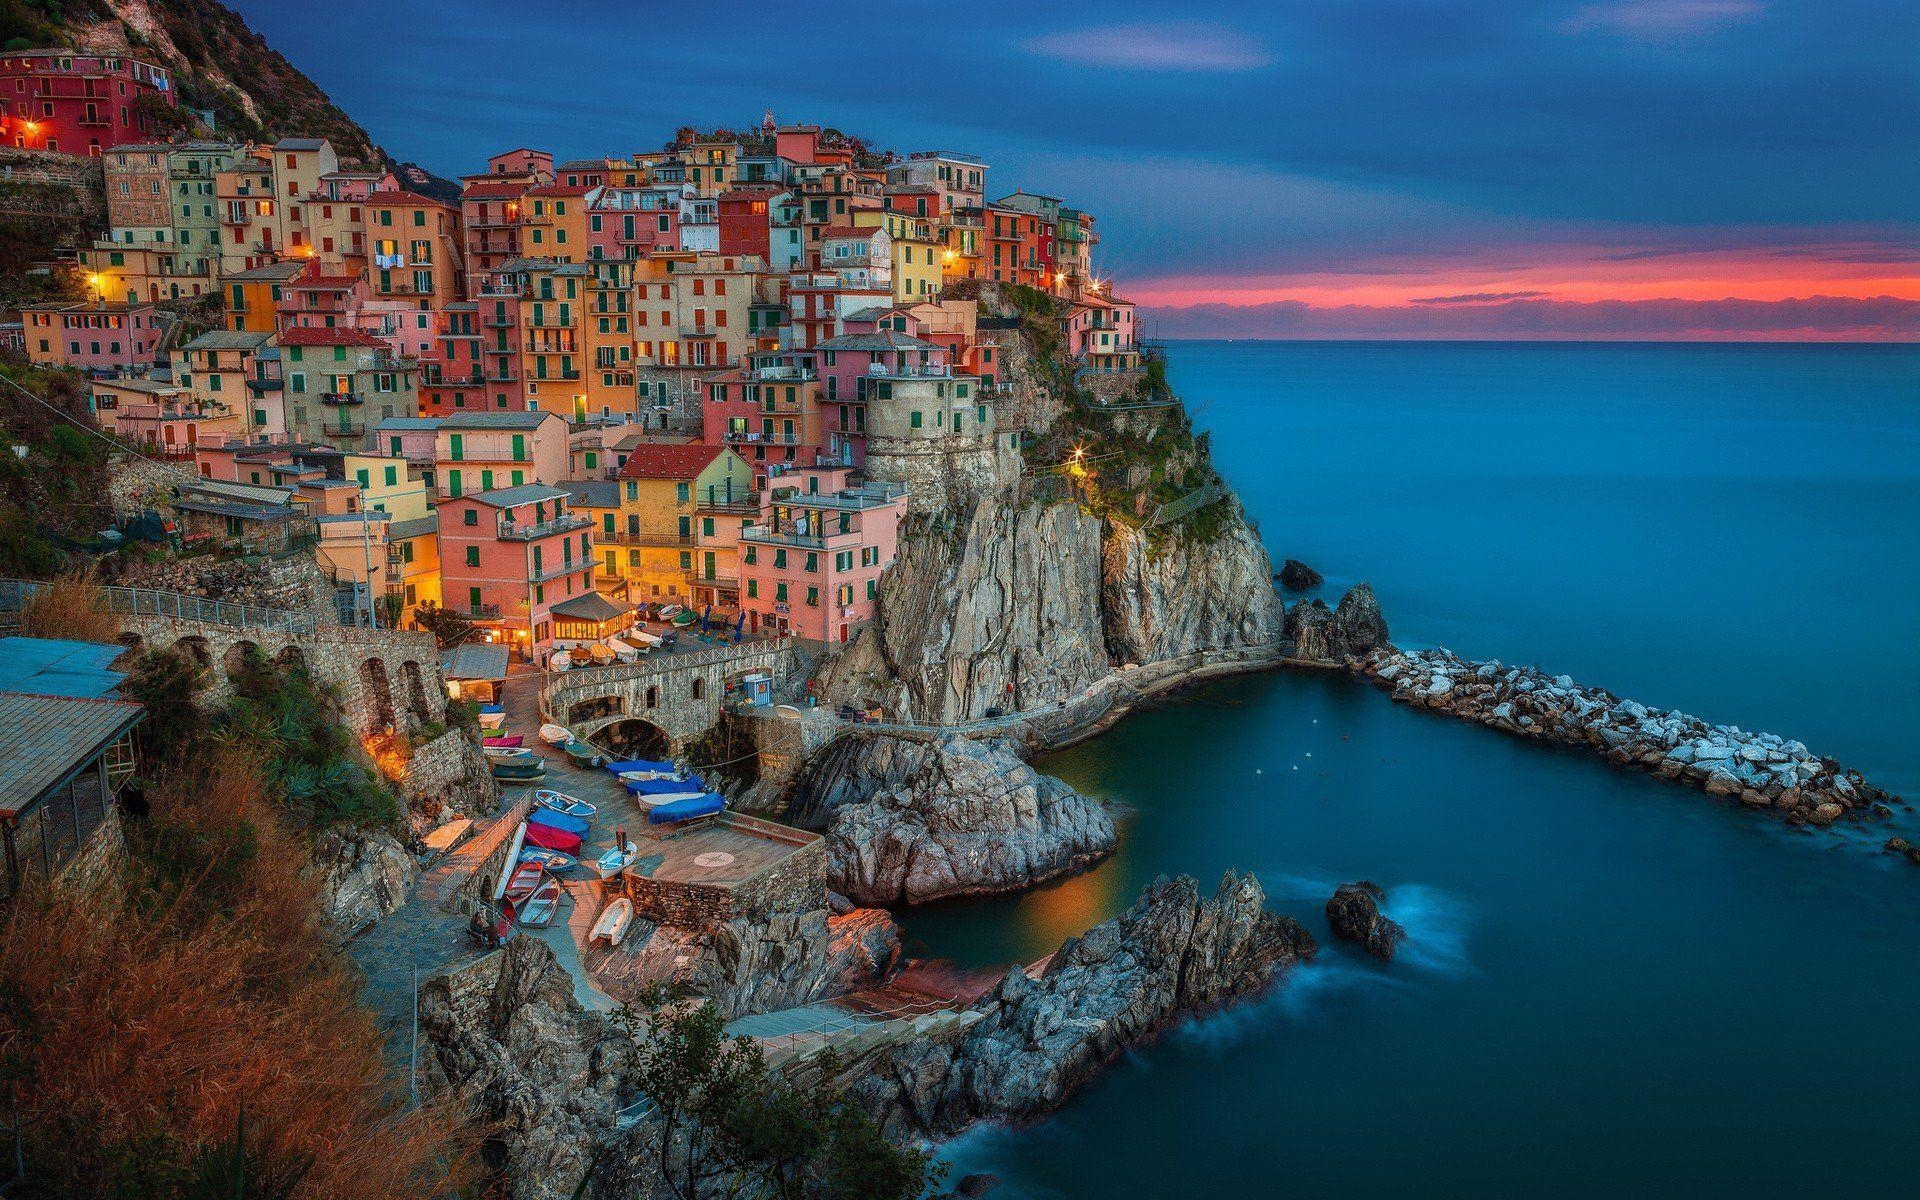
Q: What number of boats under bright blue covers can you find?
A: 4